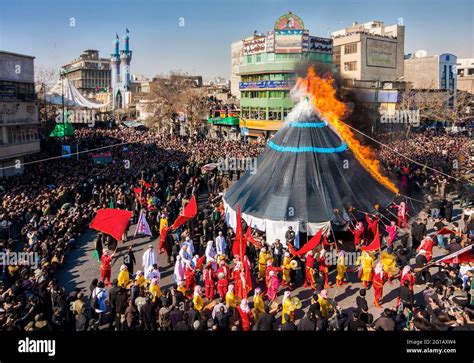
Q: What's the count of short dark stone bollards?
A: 0